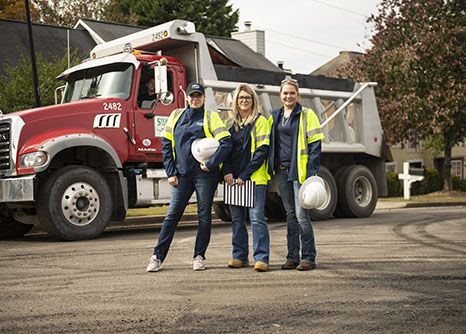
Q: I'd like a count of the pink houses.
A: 0